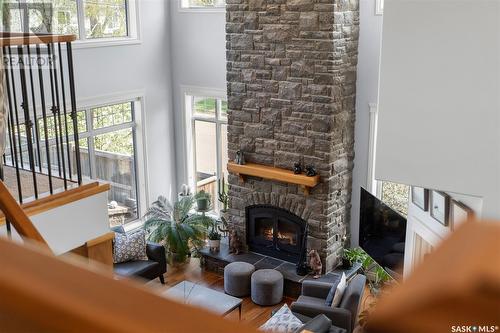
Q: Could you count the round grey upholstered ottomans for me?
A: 2